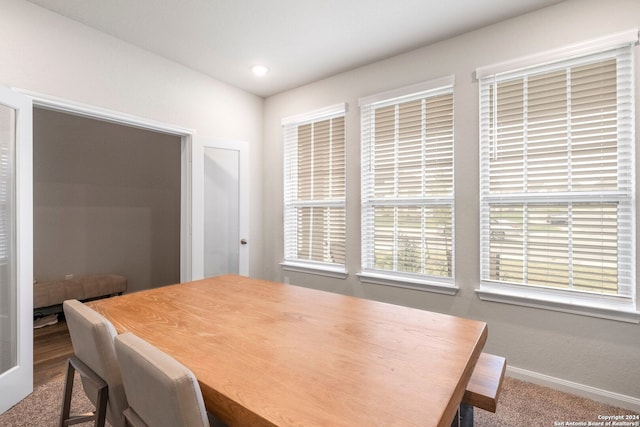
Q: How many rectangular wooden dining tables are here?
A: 1